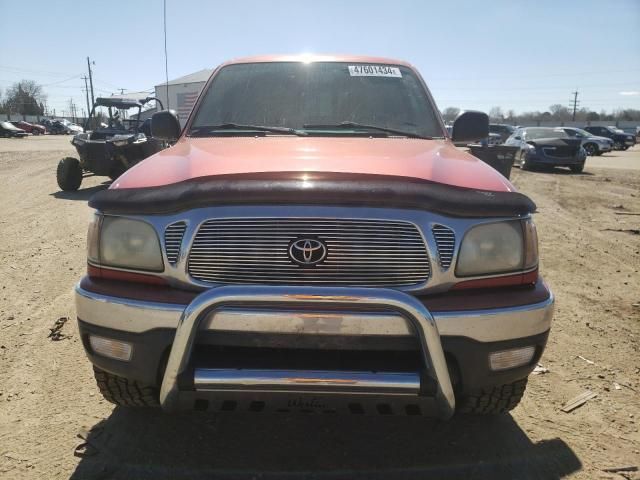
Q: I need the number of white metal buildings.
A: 1